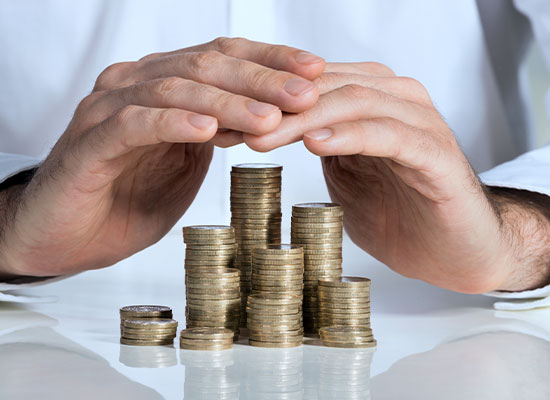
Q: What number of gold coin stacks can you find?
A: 11